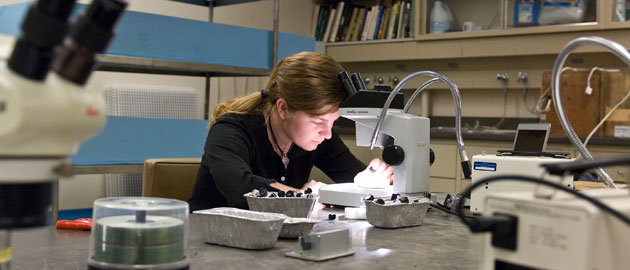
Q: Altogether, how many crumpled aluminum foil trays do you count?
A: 4